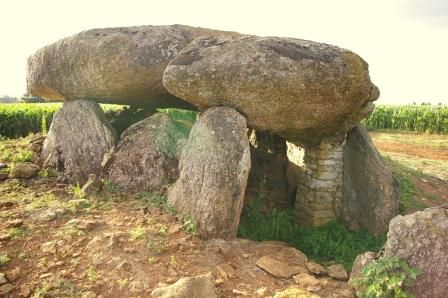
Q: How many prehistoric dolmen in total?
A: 1